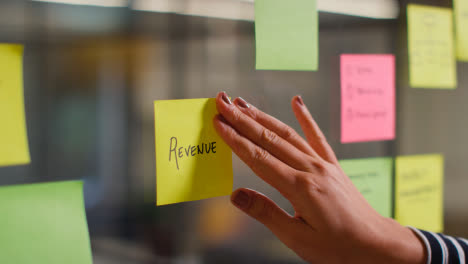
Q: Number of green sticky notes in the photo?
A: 3